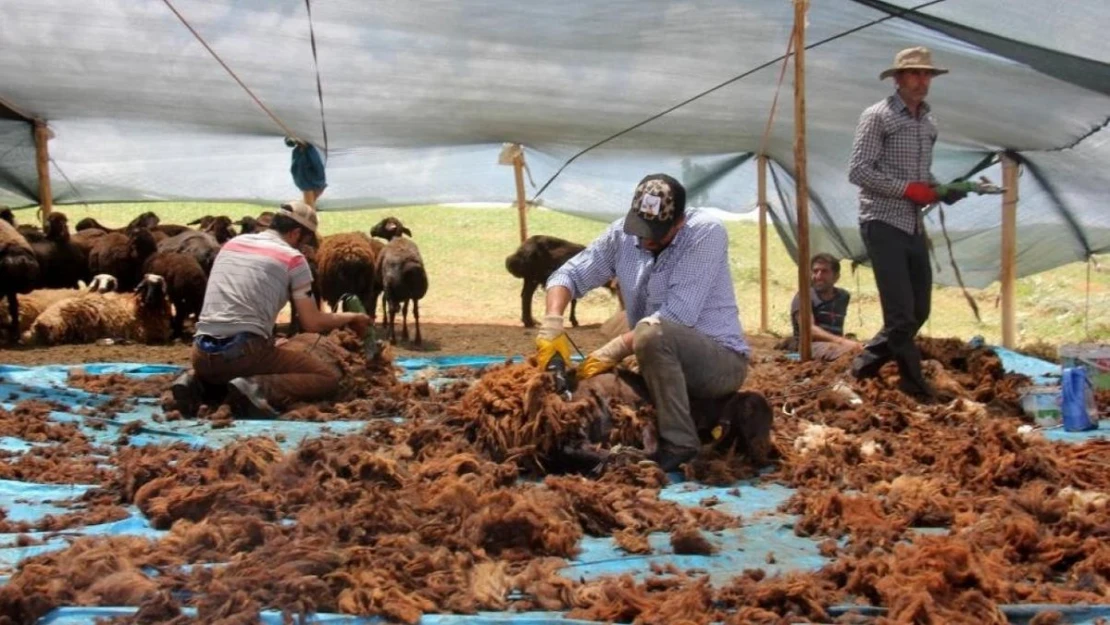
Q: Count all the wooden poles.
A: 6